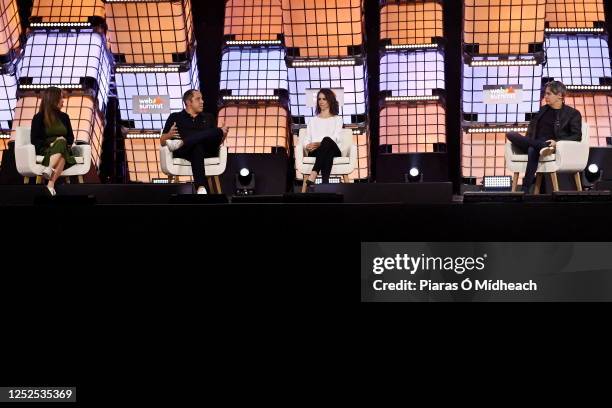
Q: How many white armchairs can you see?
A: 4